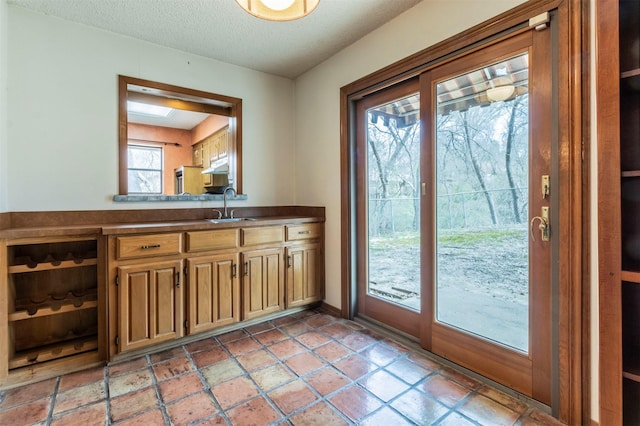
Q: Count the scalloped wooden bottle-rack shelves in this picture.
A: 3